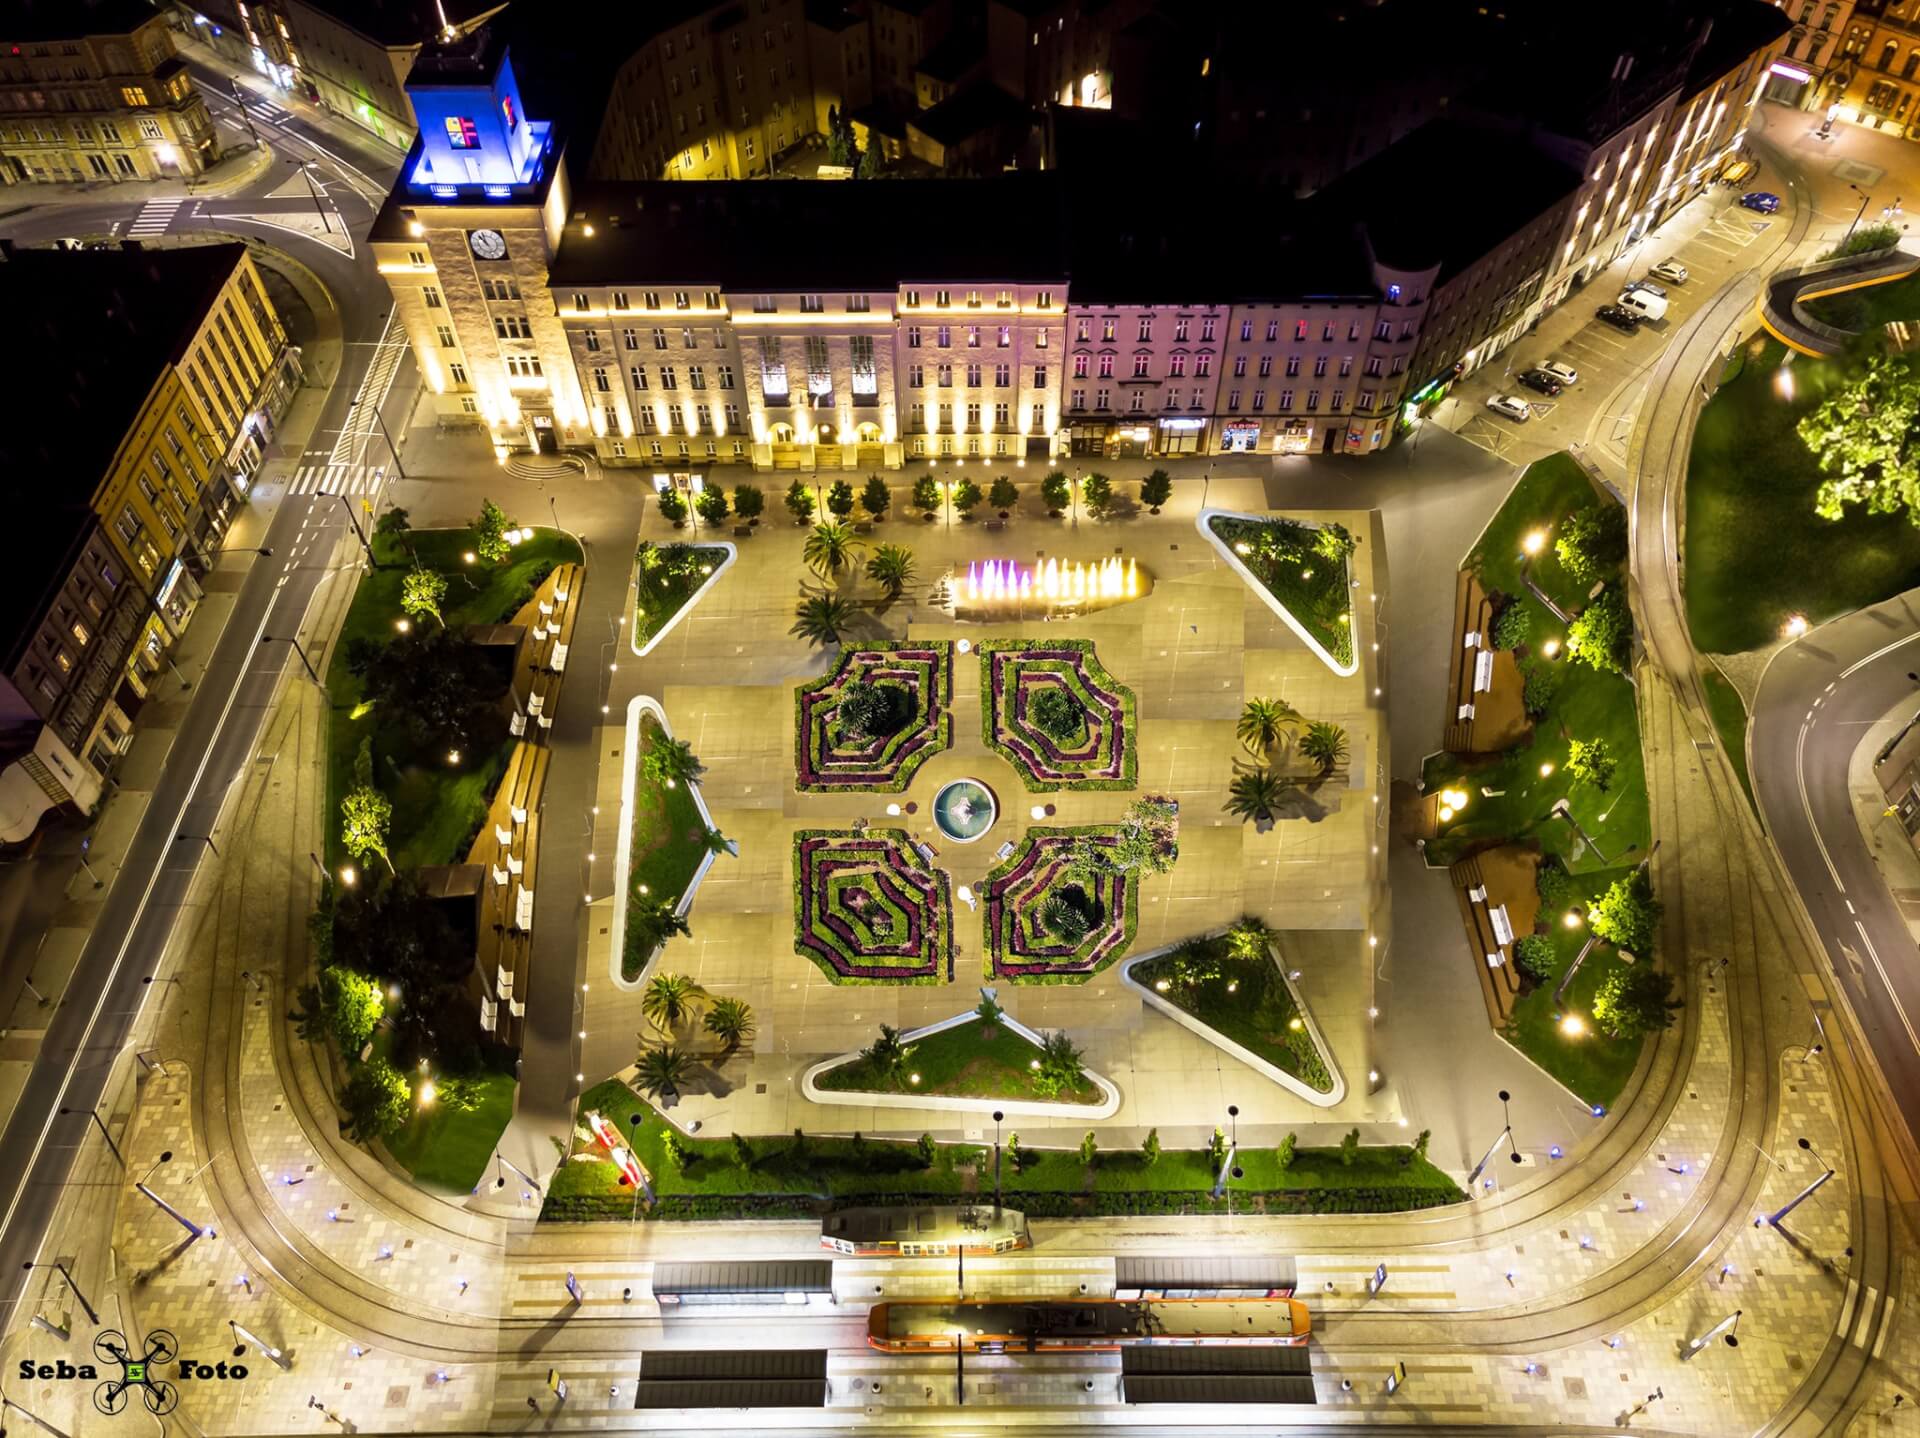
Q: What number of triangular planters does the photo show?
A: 5